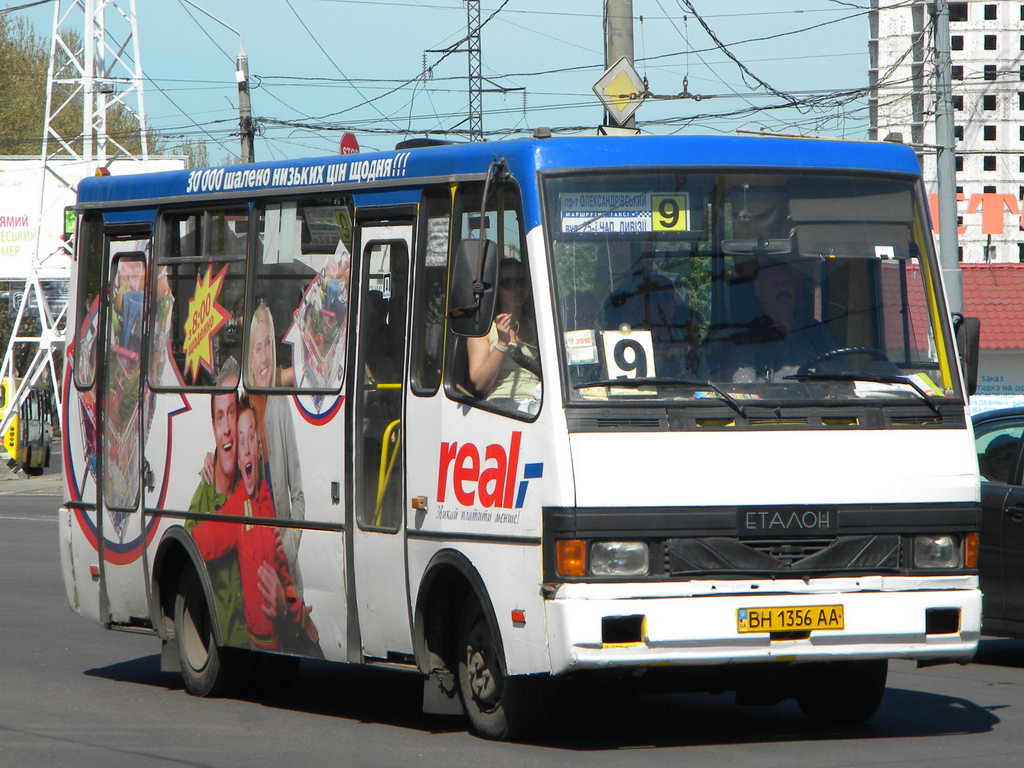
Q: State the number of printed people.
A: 3